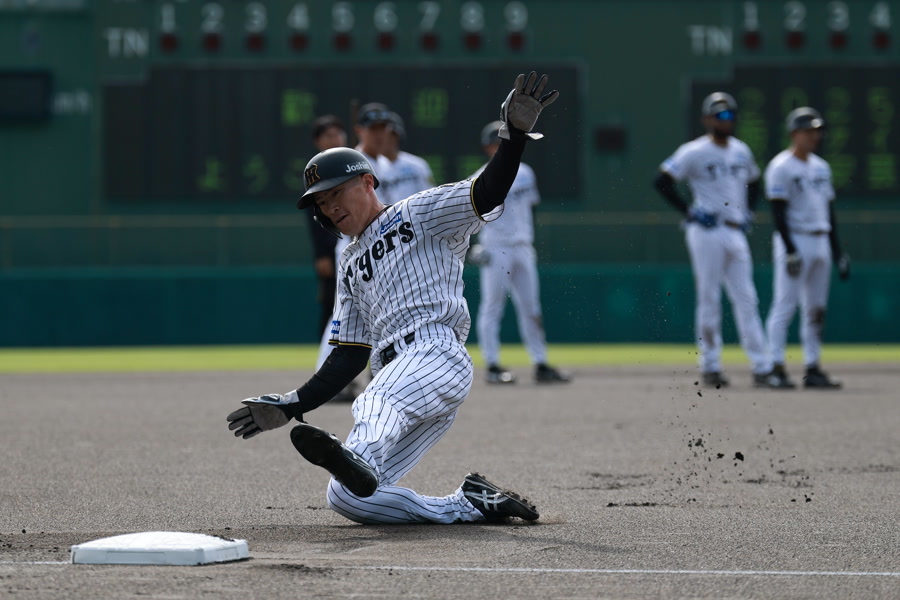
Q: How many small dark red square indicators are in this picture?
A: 13